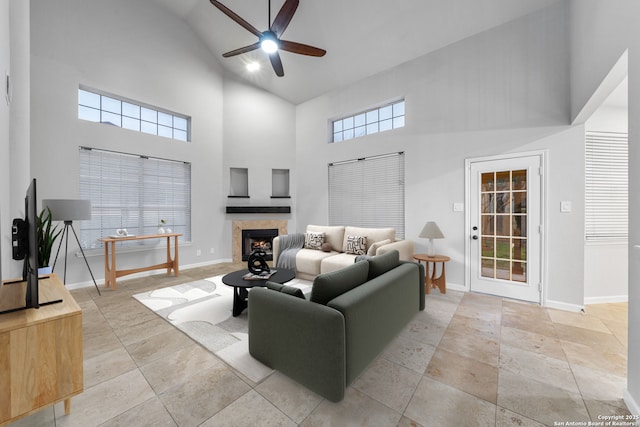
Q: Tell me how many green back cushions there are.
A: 2